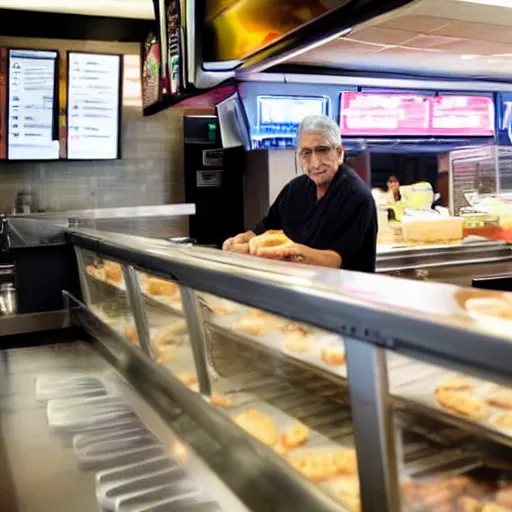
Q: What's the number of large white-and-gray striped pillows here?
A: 0